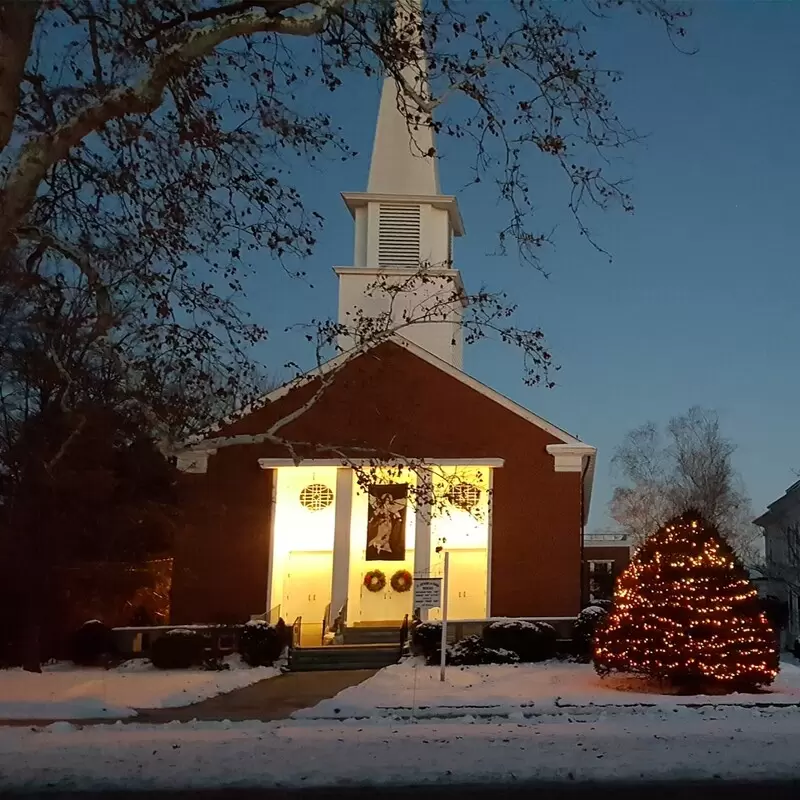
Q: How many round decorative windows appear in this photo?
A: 2